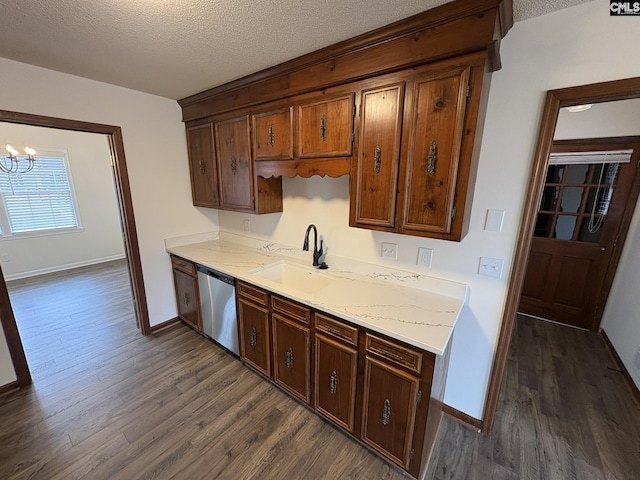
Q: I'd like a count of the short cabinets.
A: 2